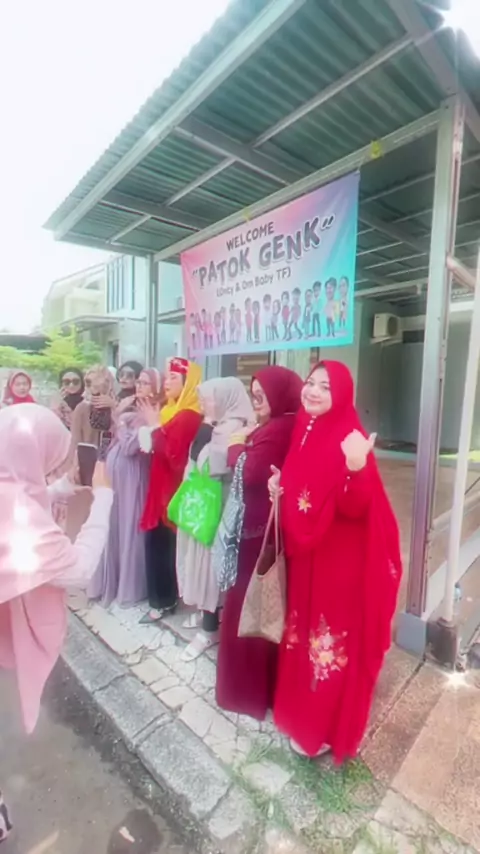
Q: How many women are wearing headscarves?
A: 10